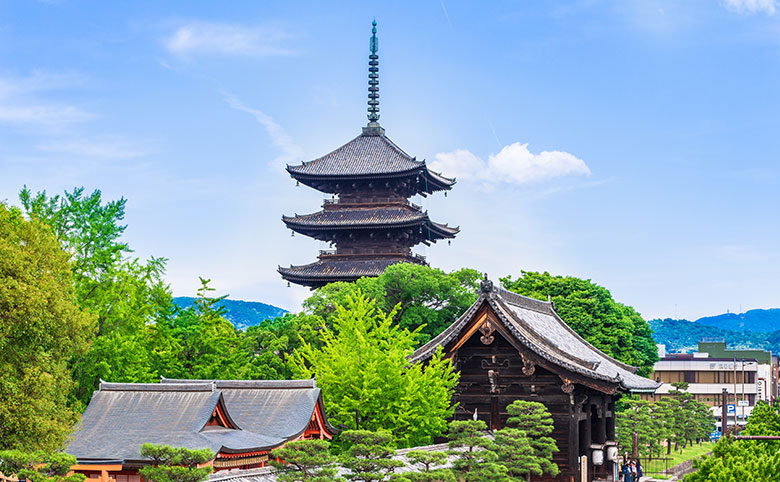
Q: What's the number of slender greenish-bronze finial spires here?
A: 1